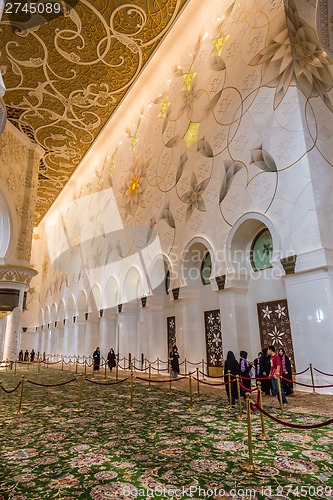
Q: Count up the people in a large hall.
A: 12